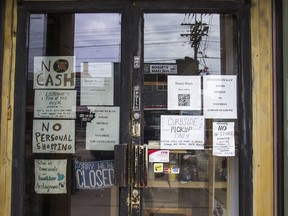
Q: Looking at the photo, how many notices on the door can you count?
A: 11